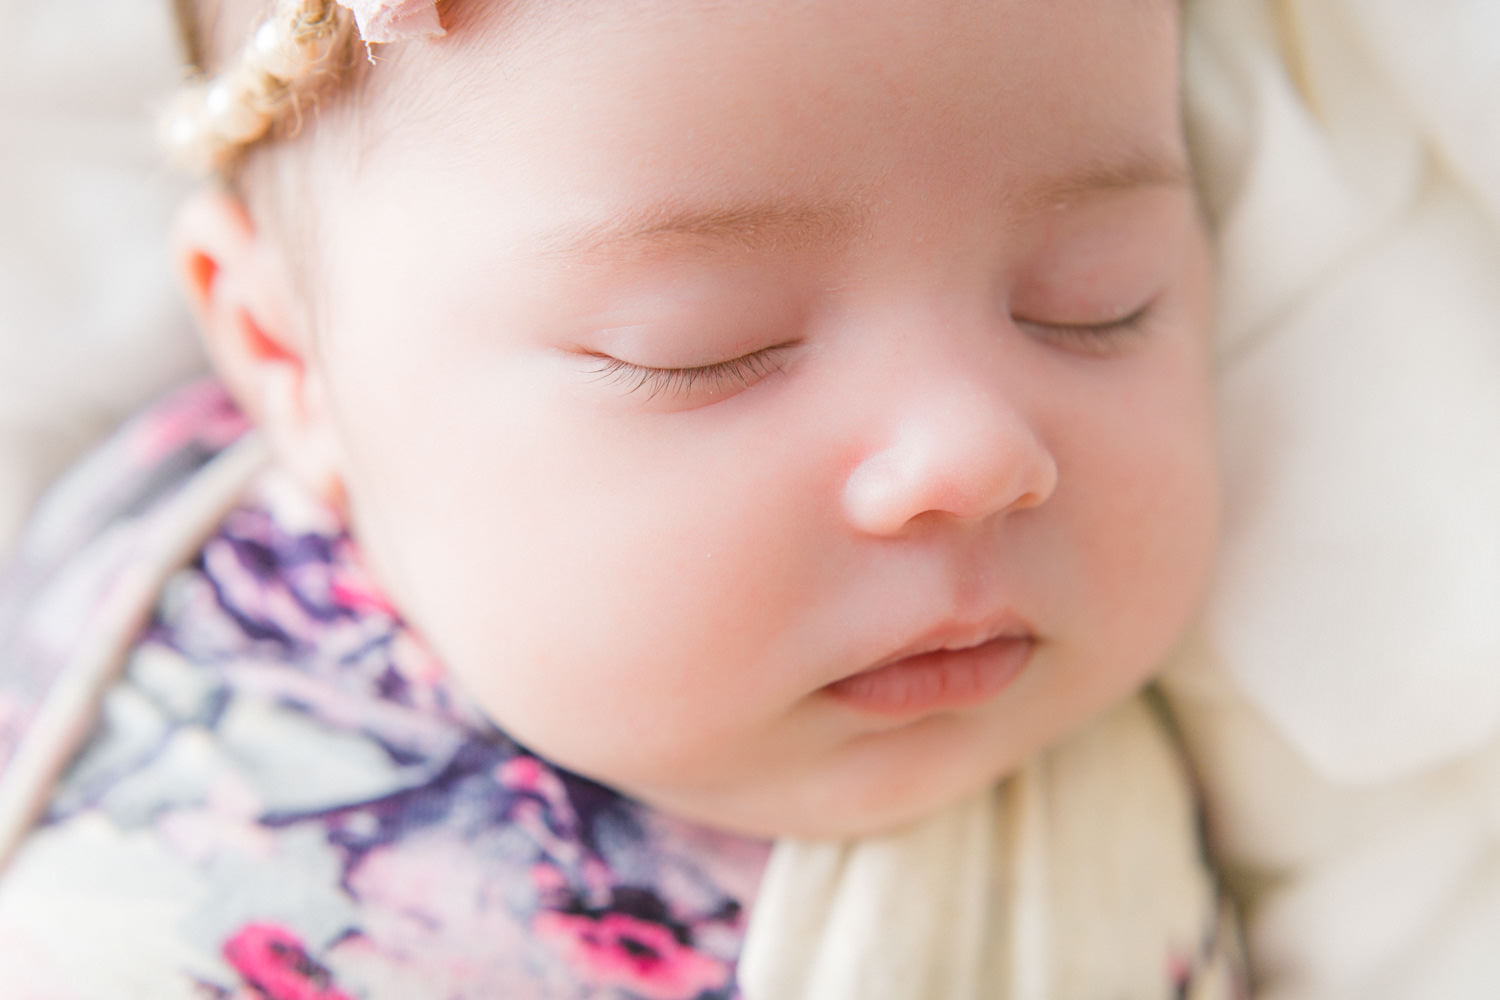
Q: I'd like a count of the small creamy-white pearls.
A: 3